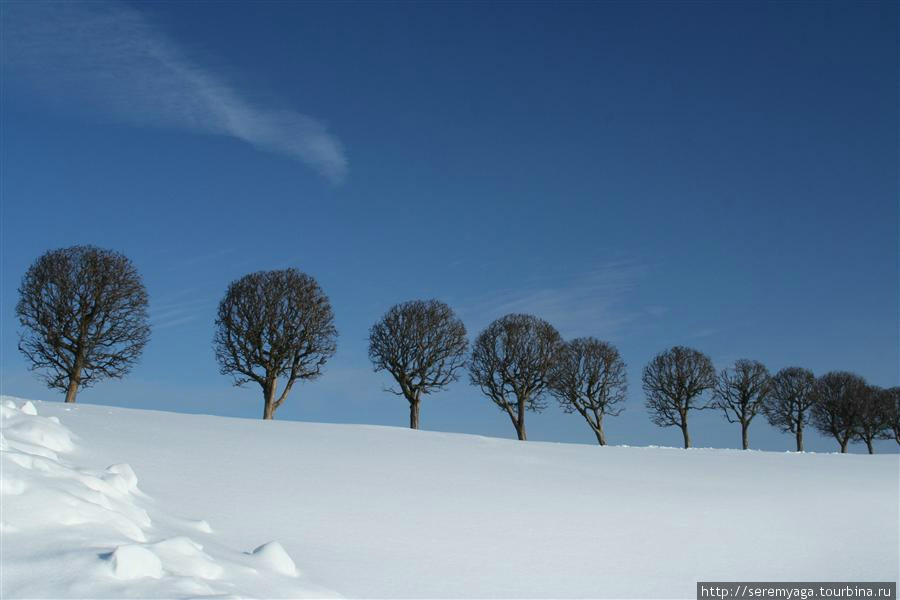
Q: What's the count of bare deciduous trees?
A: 11